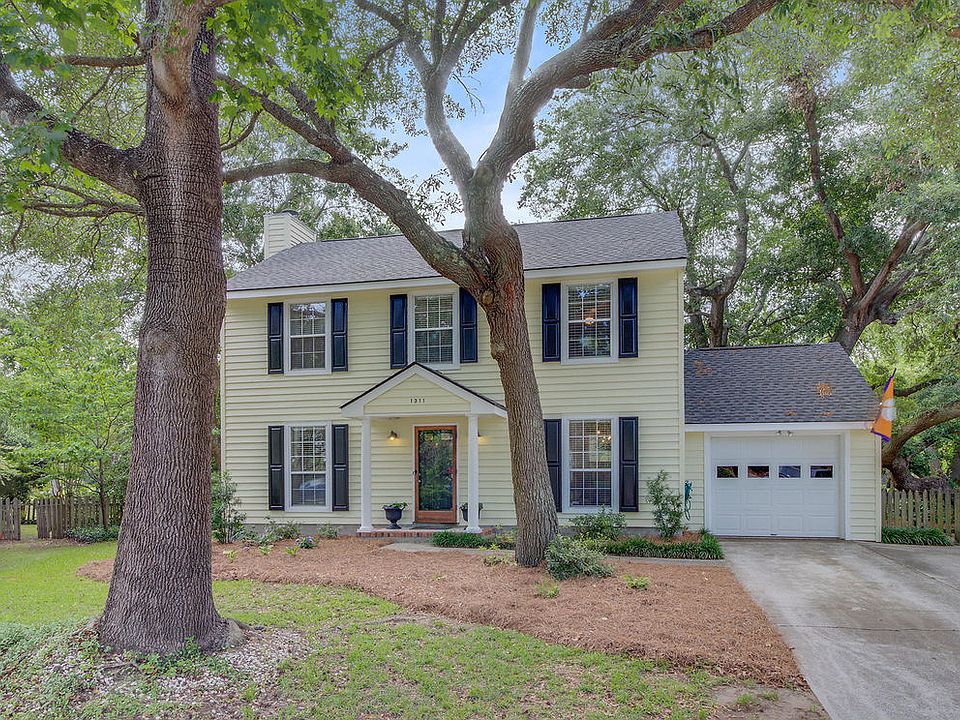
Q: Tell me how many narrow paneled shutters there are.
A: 10